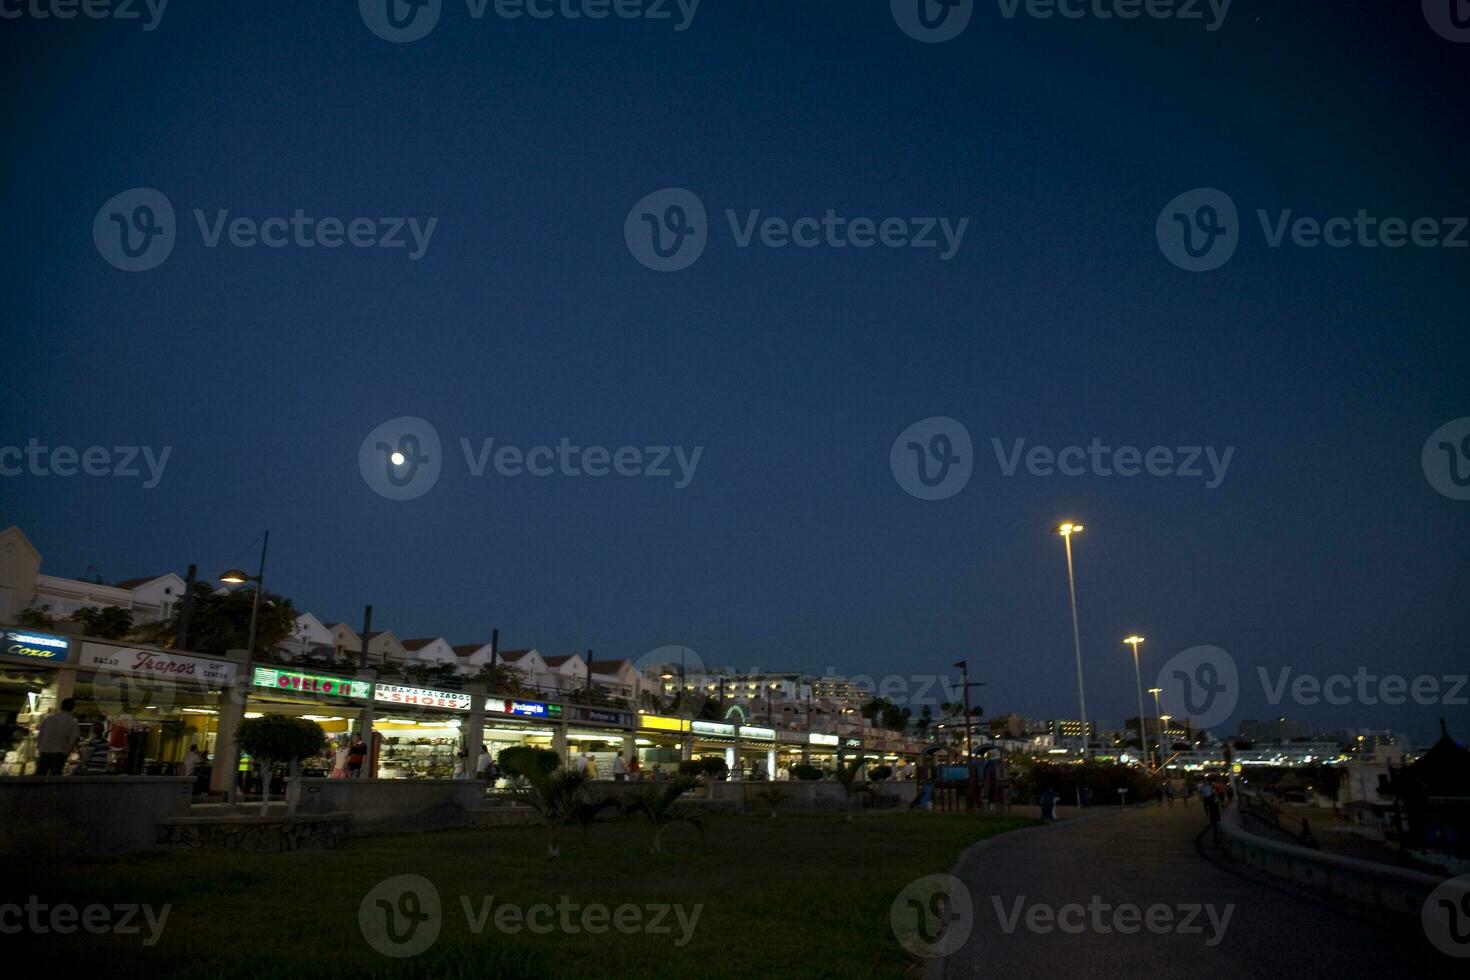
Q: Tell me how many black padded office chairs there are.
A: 0